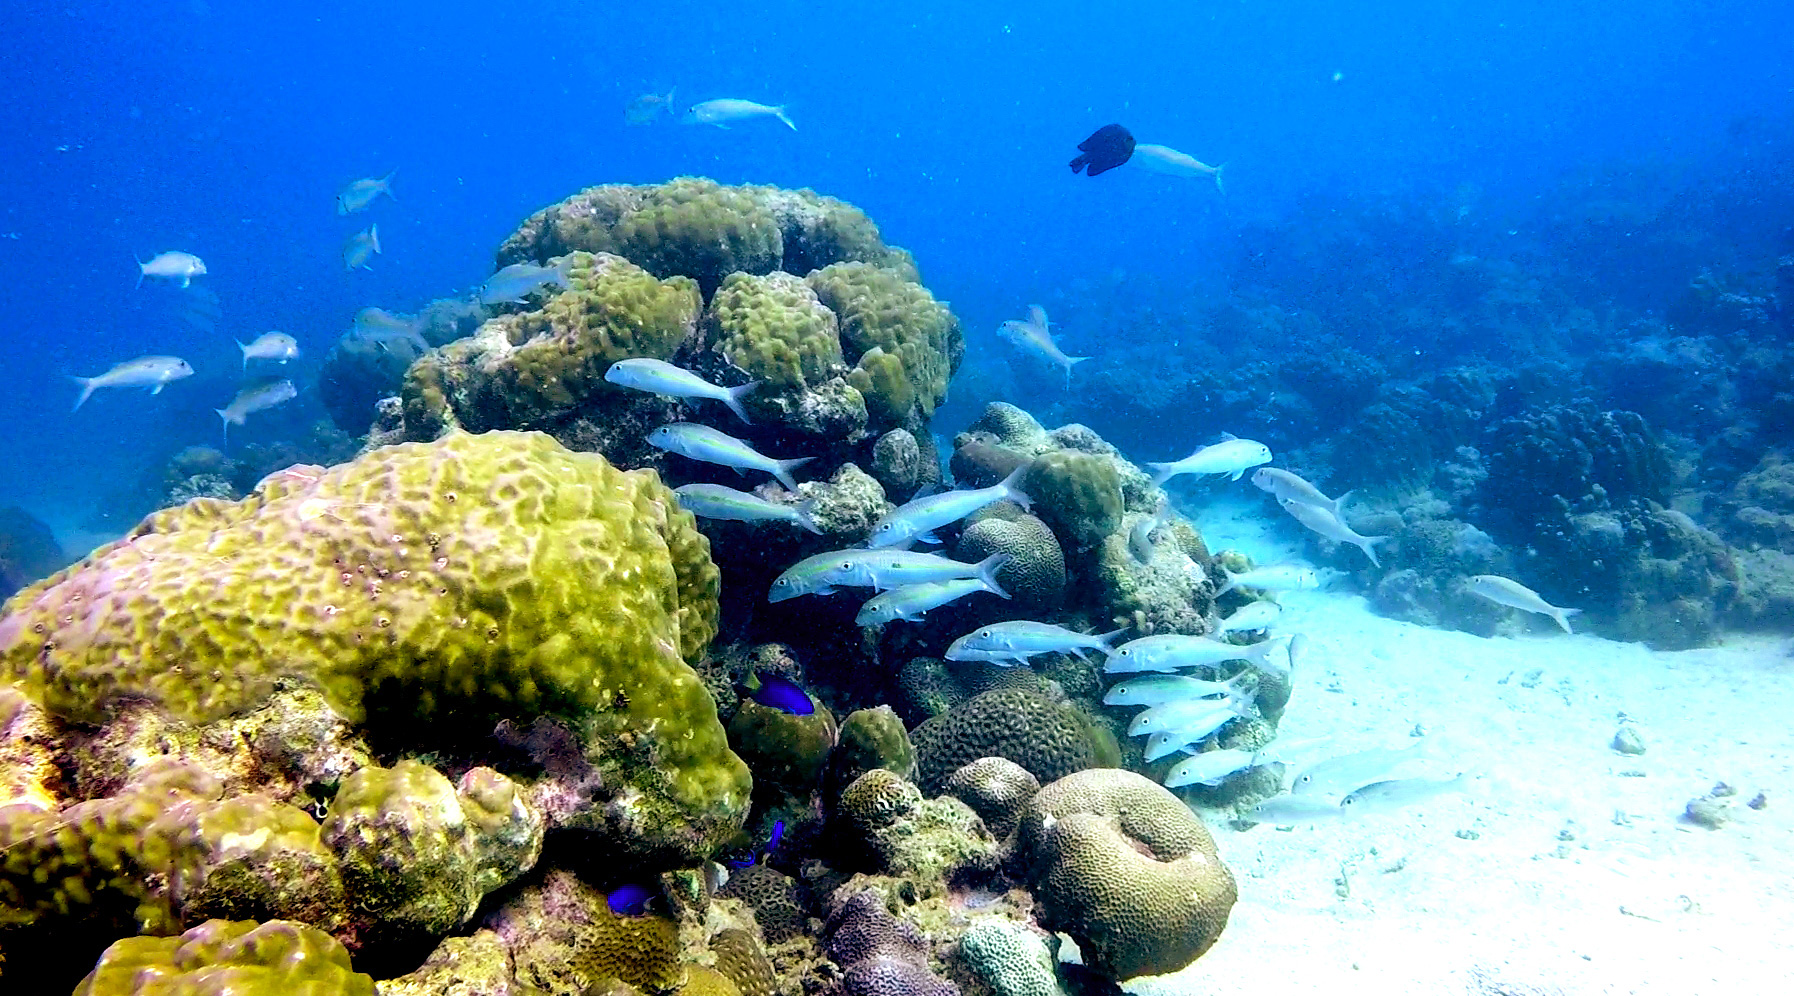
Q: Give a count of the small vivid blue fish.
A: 4